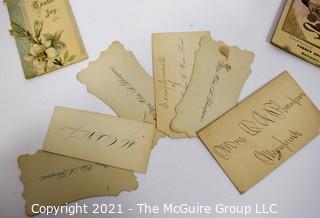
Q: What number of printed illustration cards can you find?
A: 2